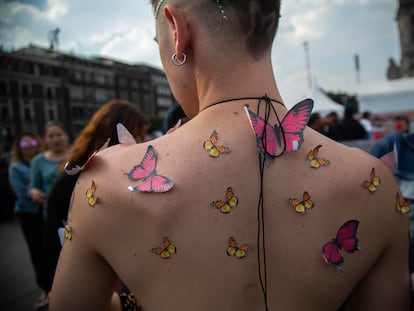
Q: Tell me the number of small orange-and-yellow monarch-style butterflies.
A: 10